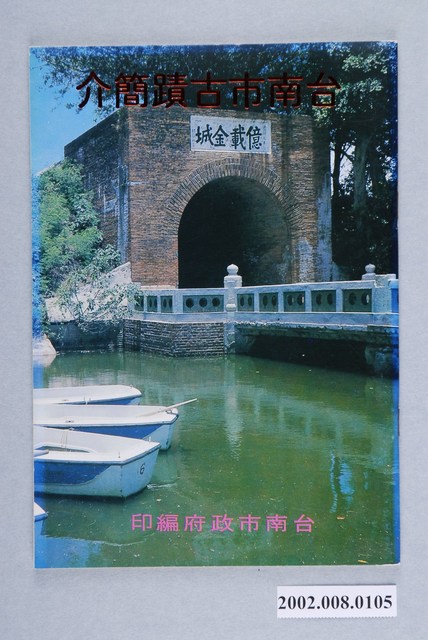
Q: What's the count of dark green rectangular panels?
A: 9